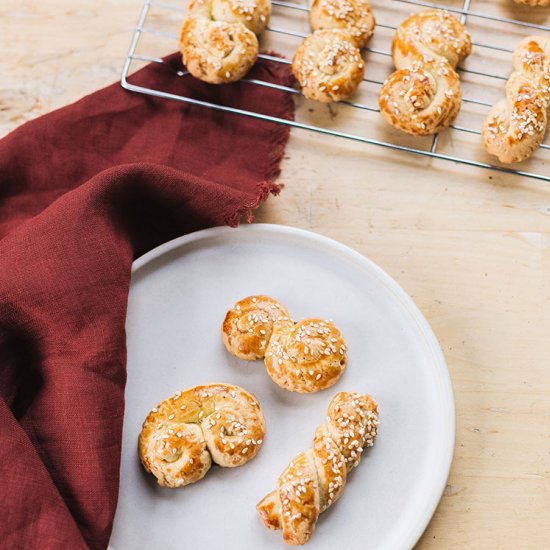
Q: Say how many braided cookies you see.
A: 2